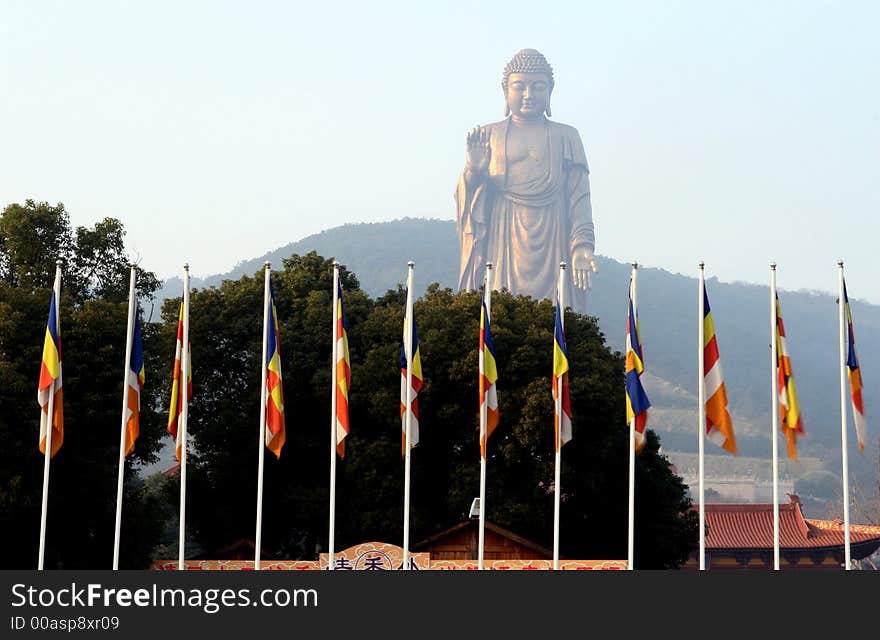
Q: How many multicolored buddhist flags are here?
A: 12